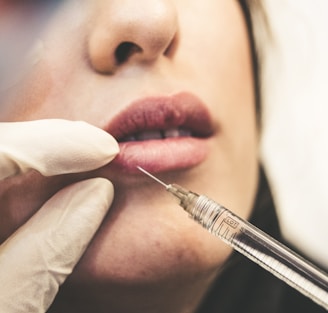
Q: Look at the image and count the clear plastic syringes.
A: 1